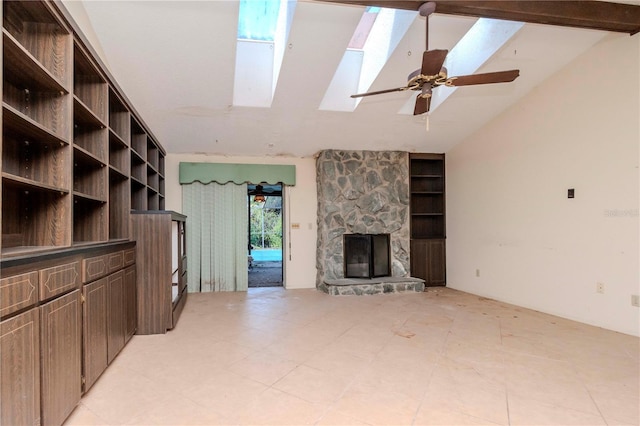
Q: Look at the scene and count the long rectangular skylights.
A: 3